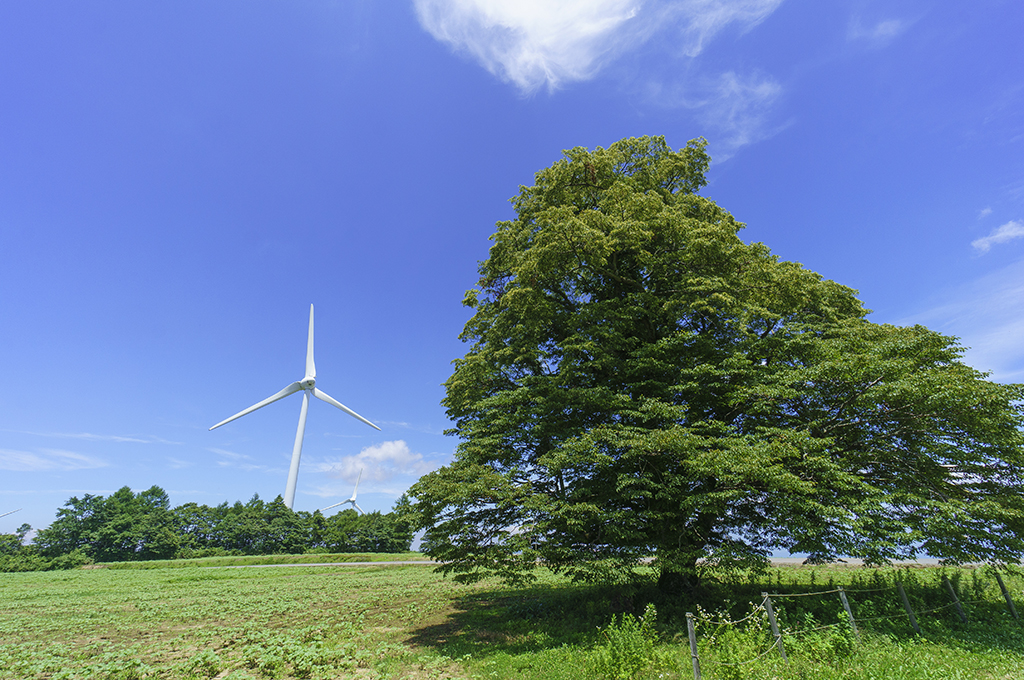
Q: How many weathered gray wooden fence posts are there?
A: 6